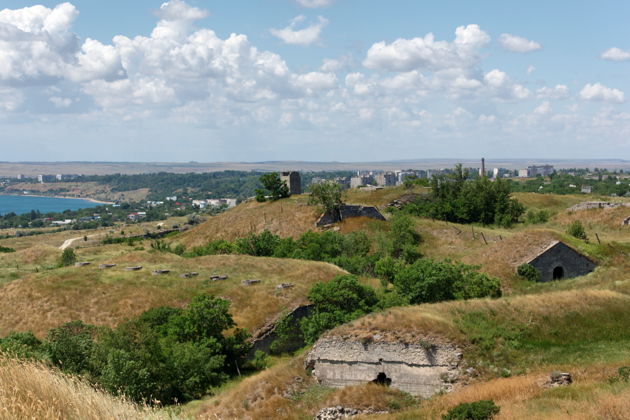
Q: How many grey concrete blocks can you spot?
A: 8